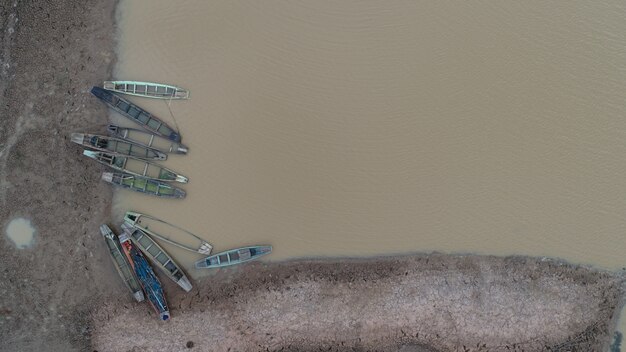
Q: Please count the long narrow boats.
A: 11